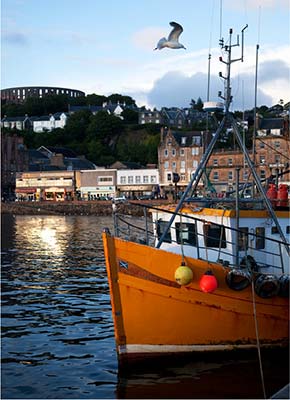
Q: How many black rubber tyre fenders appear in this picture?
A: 3